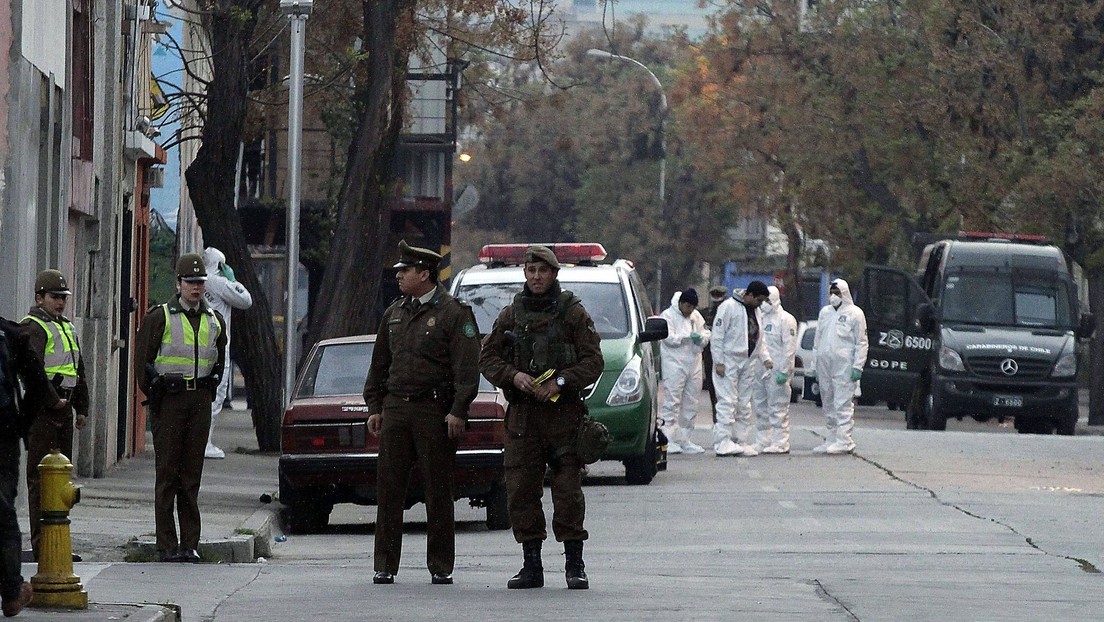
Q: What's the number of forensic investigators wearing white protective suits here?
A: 5